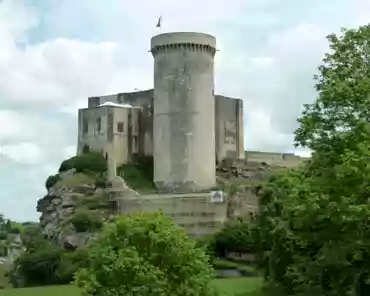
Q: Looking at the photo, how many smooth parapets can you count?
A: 1